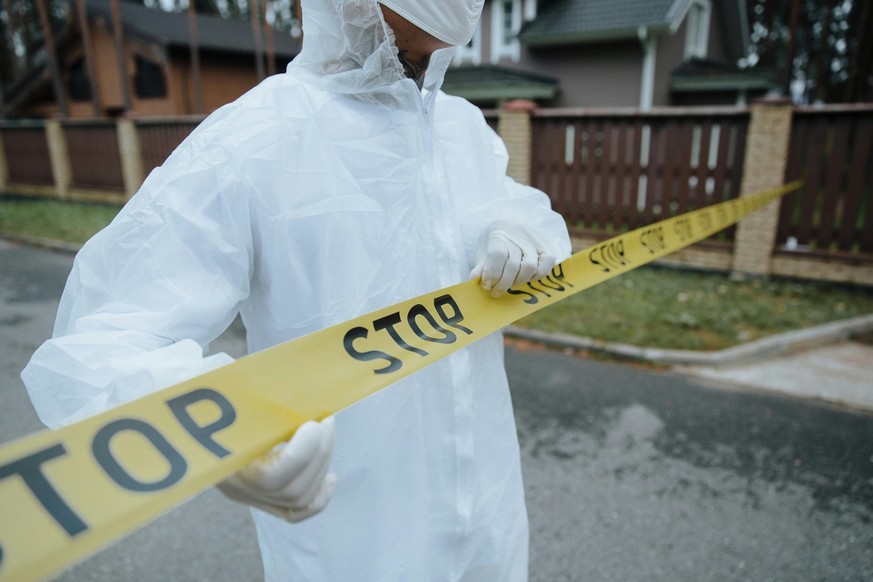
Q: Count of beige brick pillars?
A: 5